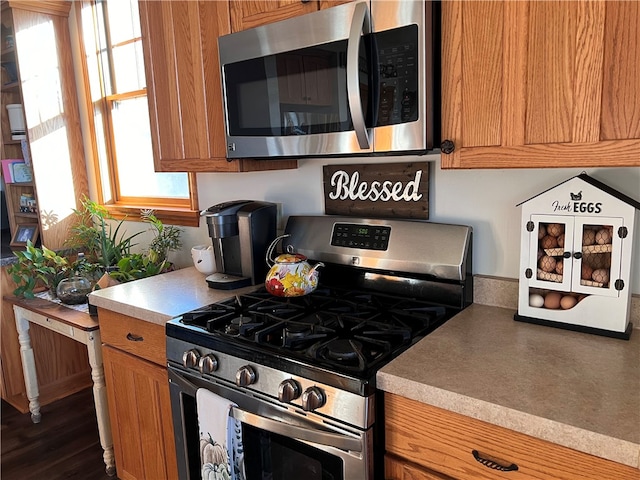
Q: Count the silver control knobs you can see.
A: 5